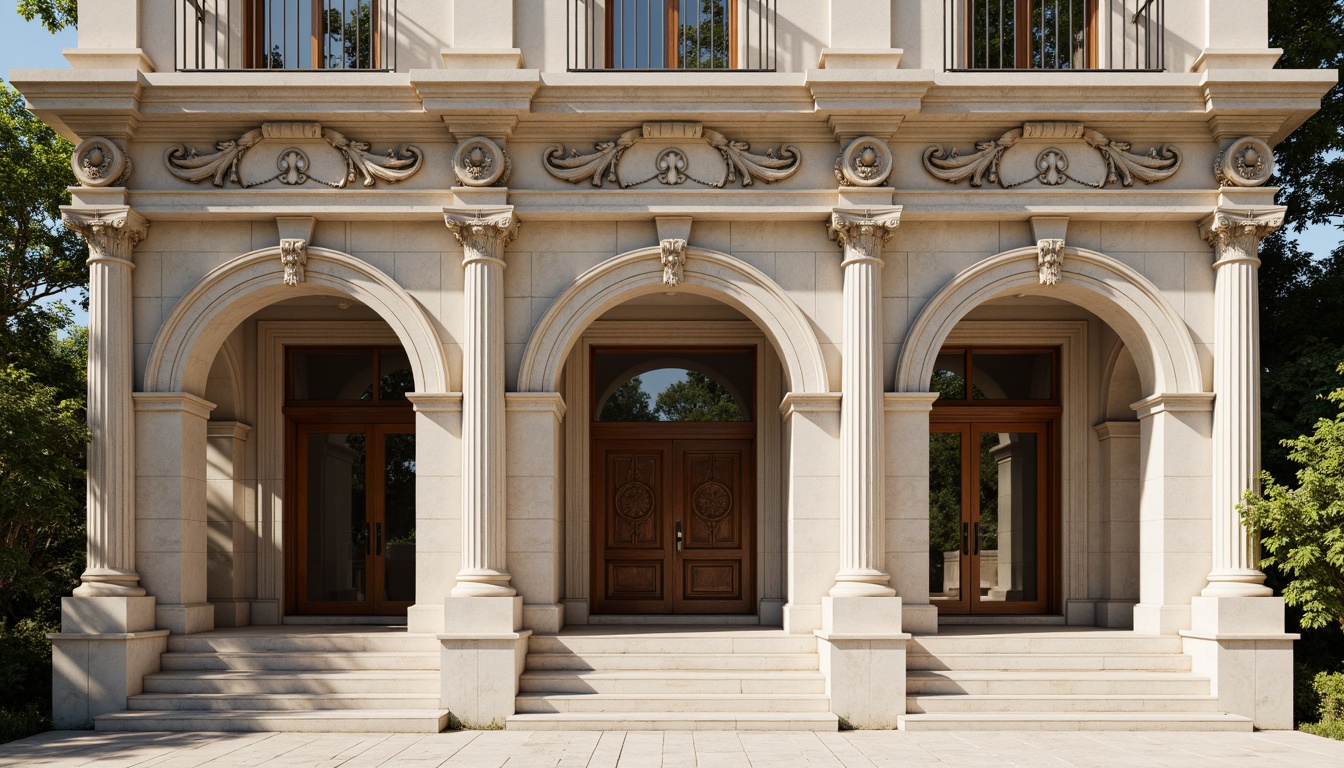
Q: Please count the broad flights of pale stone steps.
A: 3